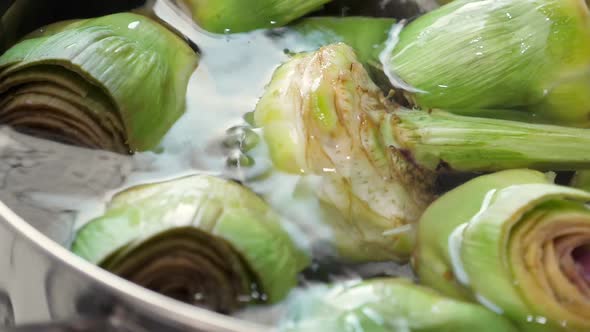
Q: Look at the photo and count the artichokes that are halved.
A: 3